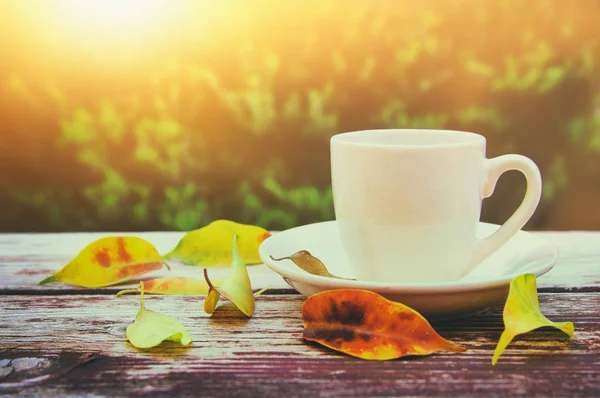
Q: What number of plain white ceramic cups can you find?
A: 1